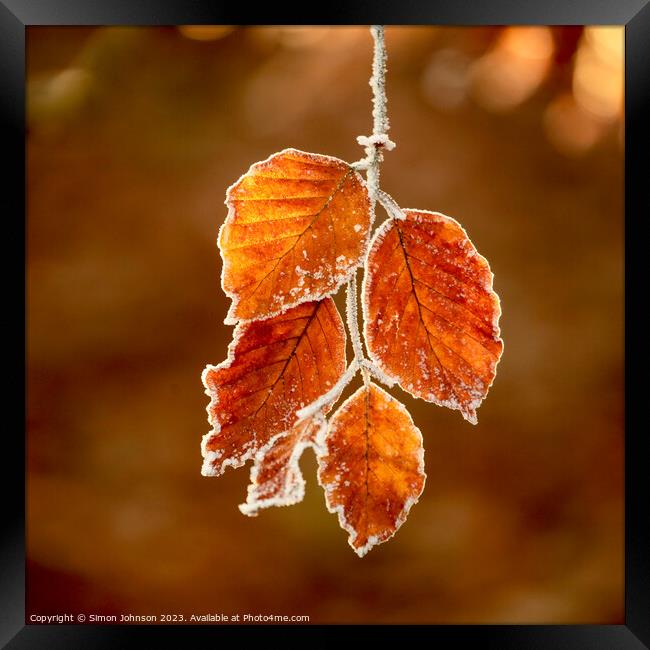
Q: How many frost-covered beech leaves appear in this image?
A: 5